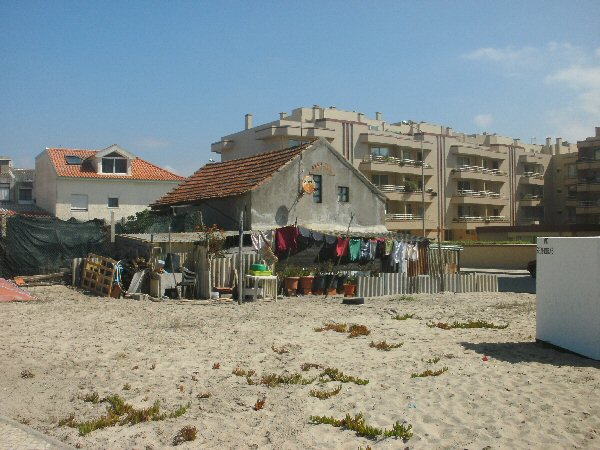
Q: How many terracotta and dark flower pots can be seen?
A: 6